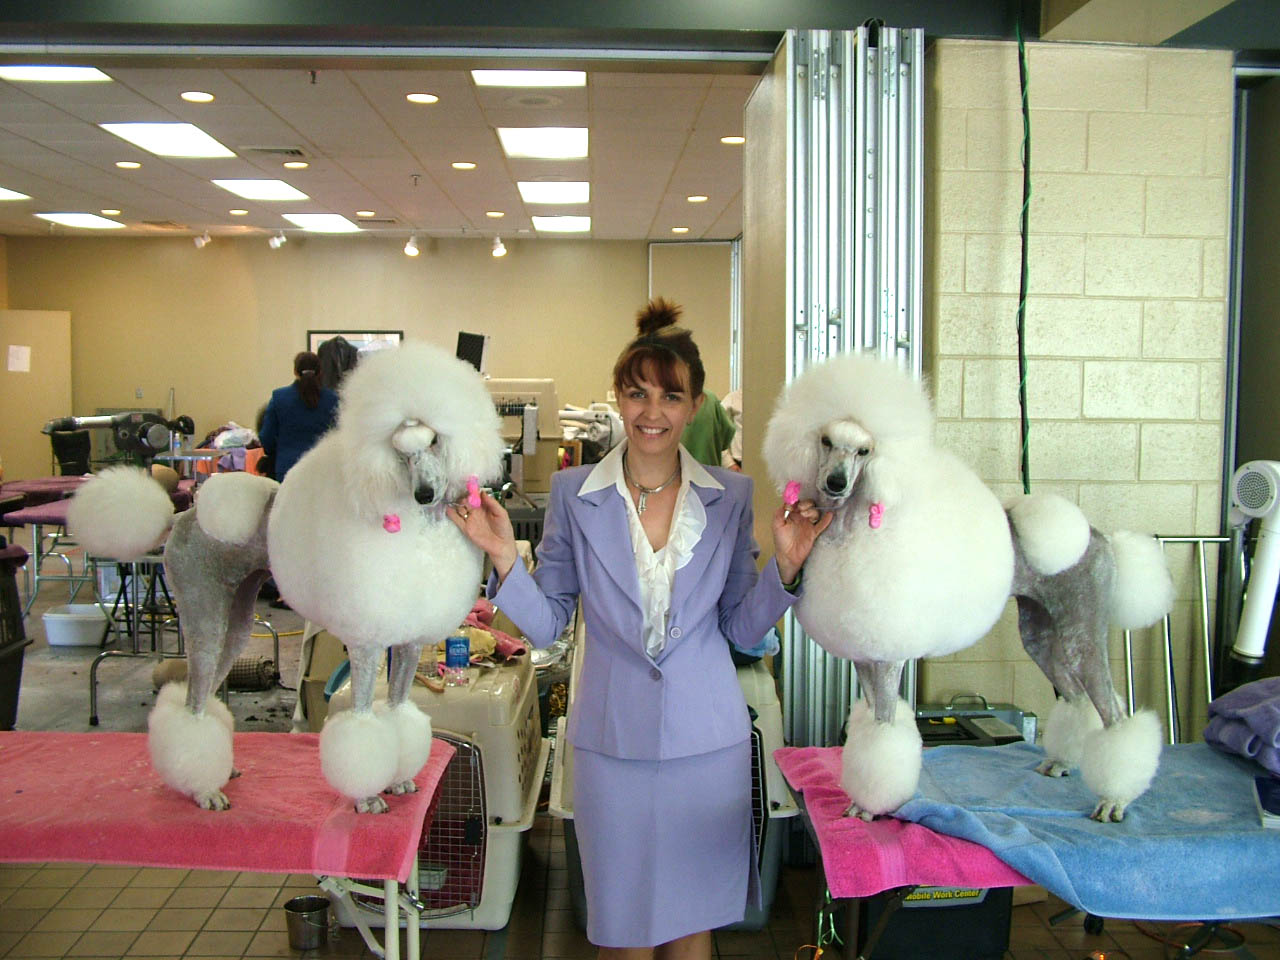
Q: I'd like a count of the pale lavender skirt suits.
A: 1